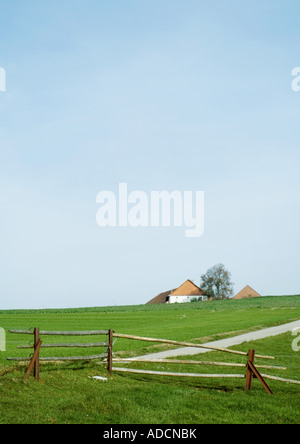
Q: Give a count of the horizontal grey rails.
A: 3